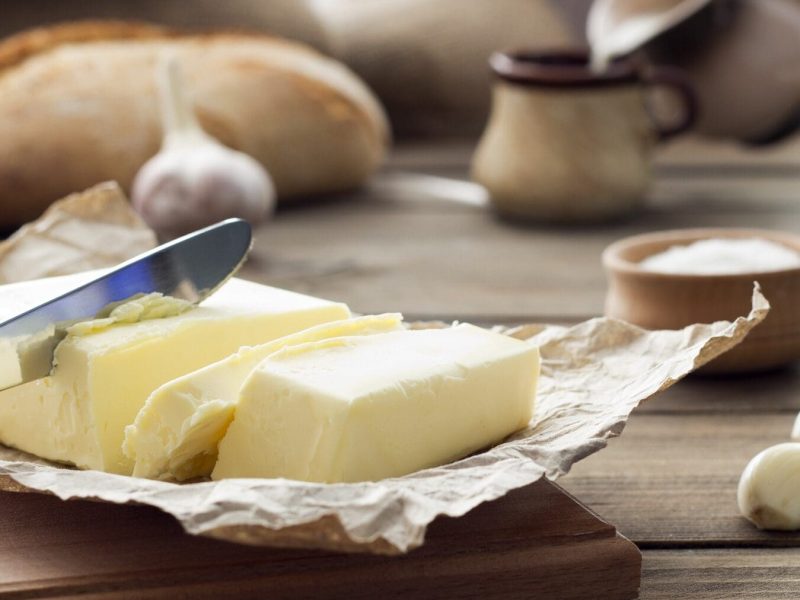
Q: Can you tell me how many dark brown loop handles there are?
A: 1